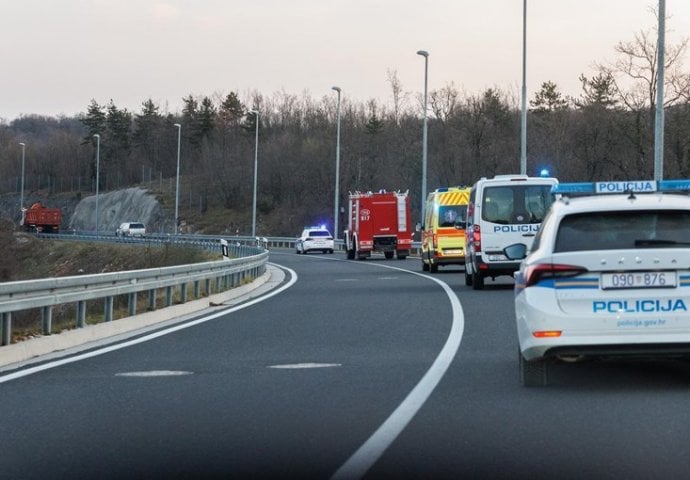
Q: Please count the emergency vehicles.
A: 5